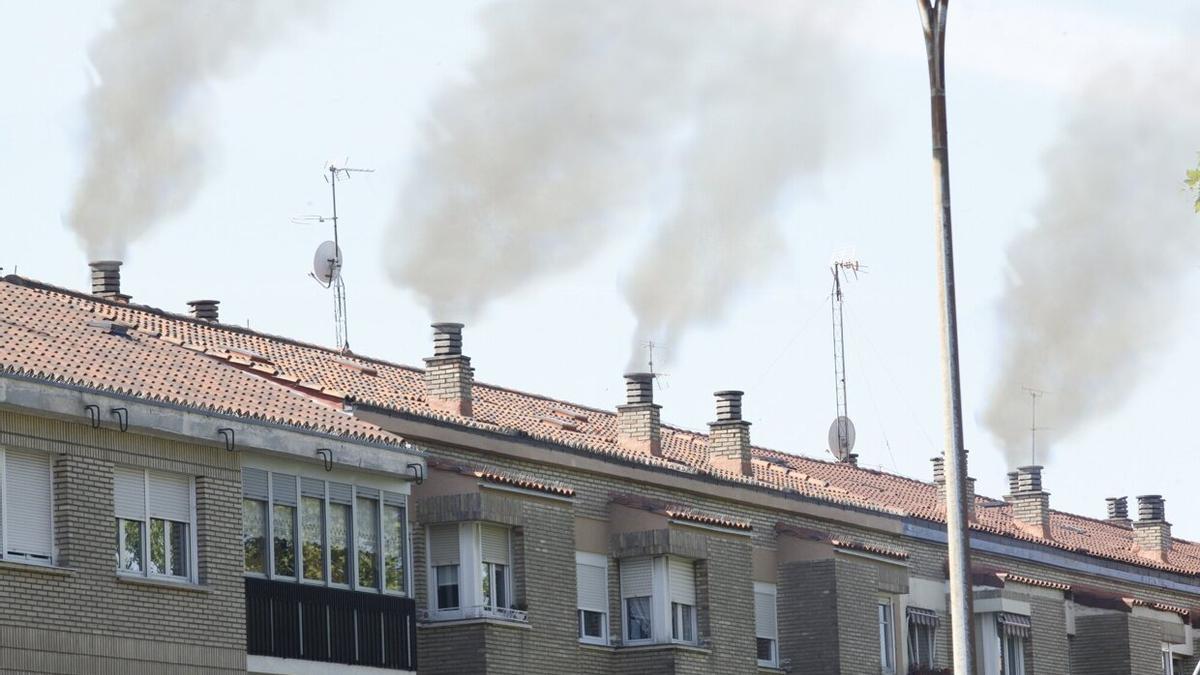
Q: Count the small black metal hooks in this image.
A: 5